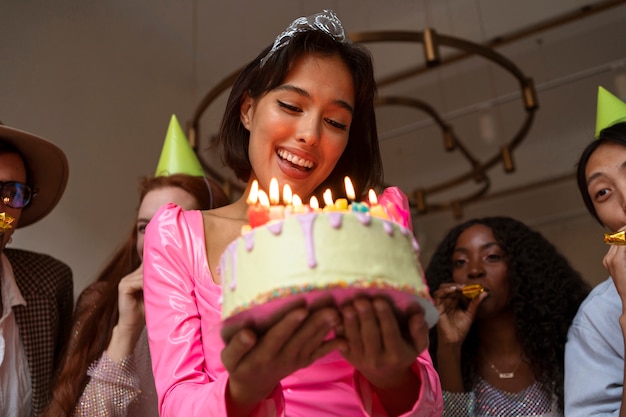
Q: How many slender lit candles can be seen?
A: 9